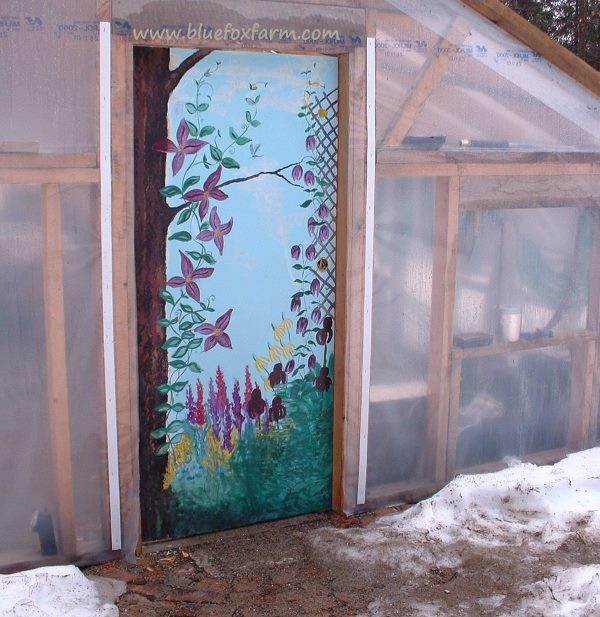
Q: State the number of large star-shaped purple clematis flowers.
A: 5